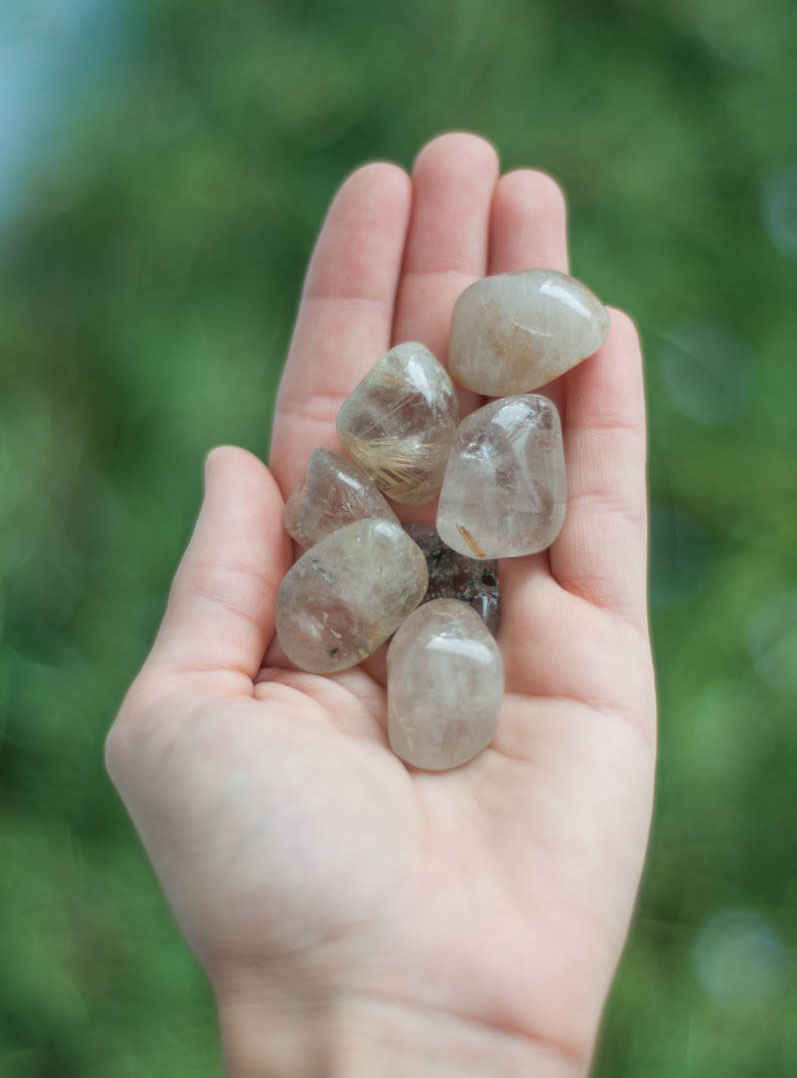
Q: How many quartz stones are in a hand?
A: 7